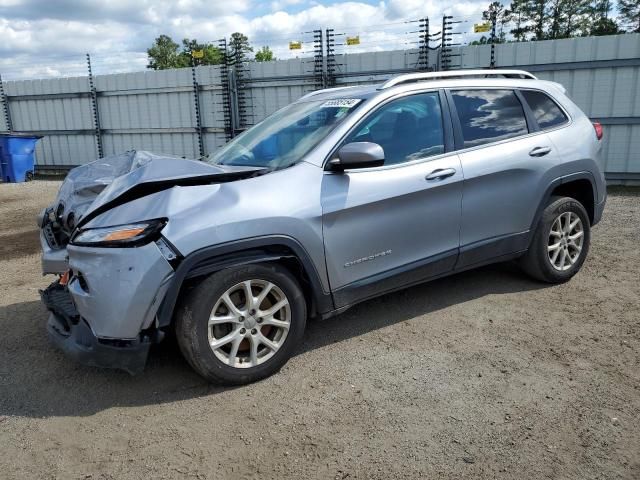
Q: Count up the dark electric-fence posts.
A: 10